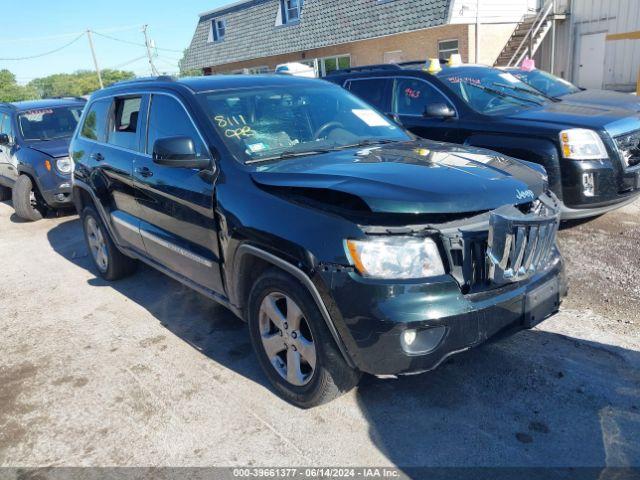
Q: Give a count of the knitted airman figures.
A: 0